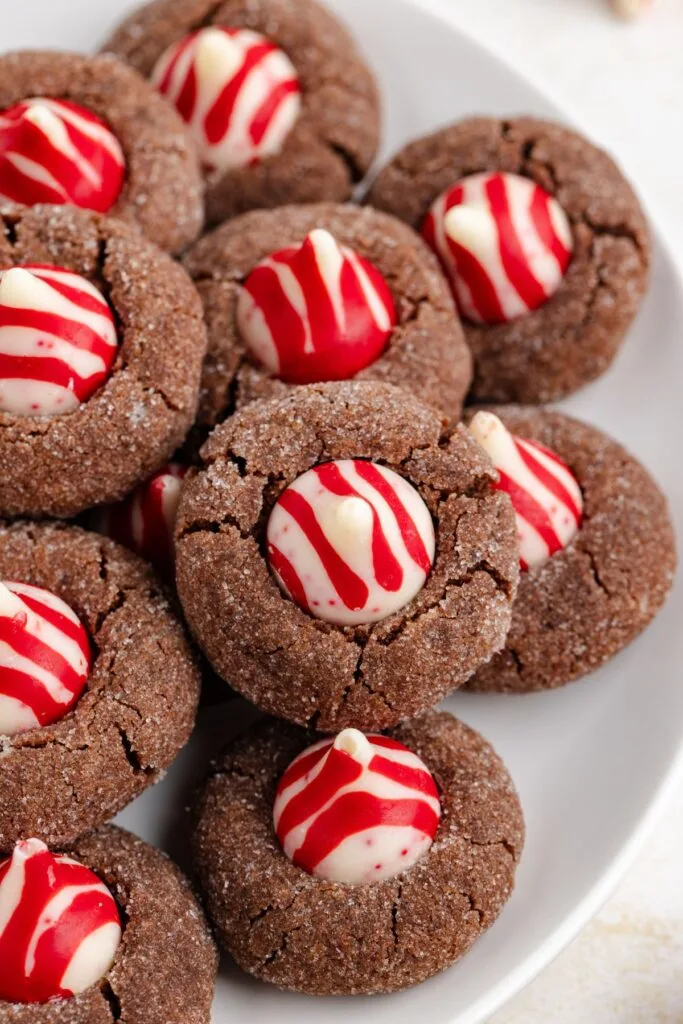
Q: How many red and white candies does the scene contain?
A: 11